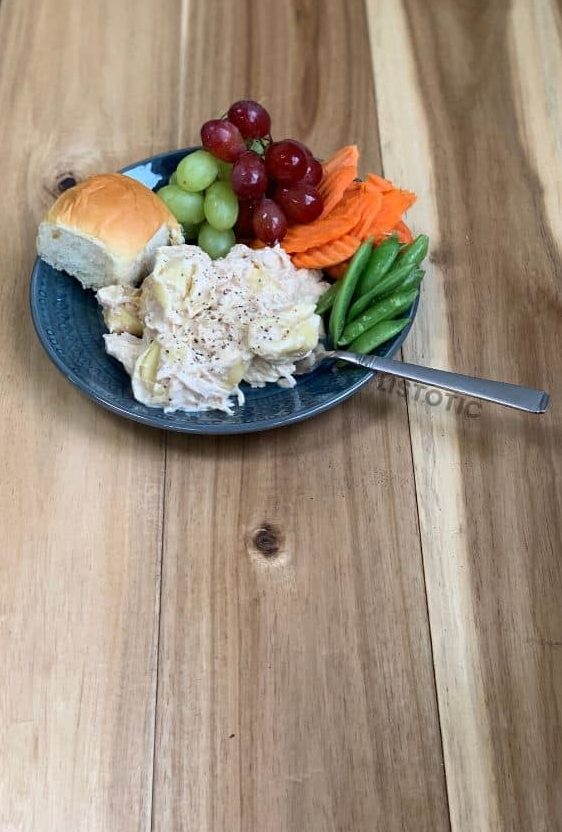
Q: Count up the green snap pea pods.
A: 8